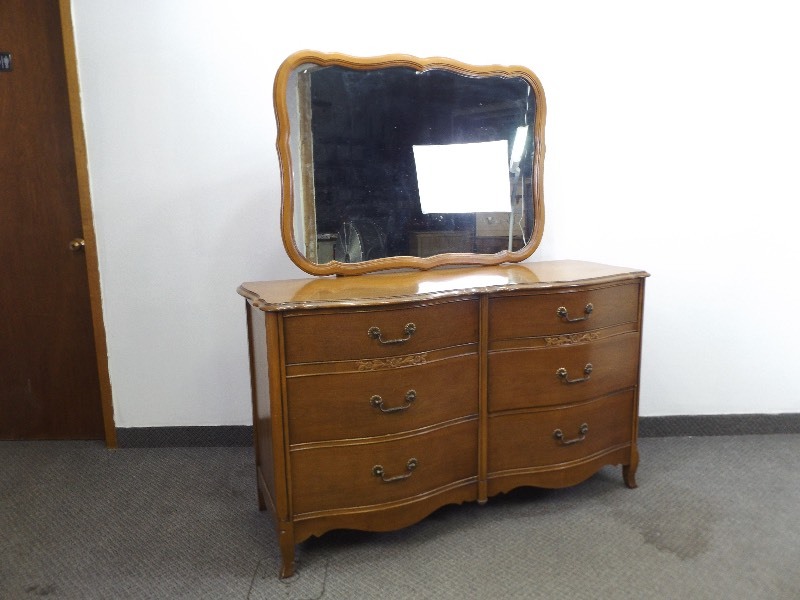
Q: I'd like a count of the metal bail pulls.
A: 6